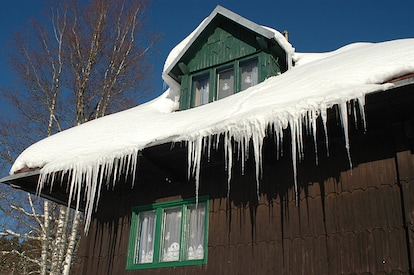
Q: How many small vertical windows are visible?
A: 6